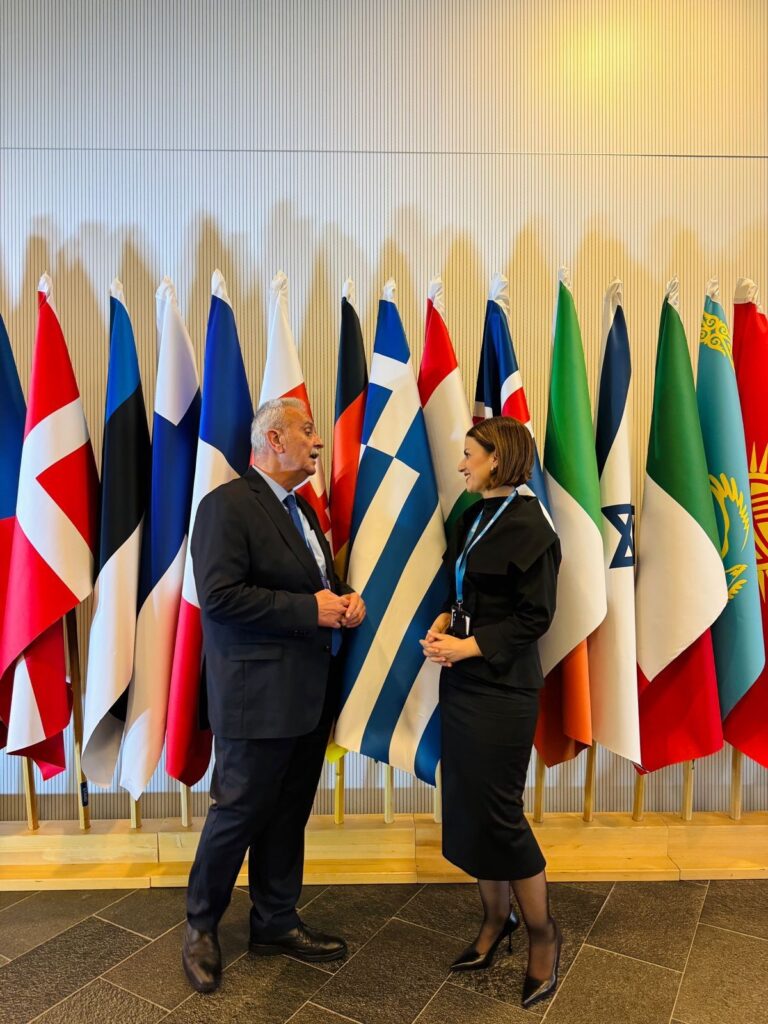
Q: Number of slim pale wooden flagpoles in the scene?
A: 12